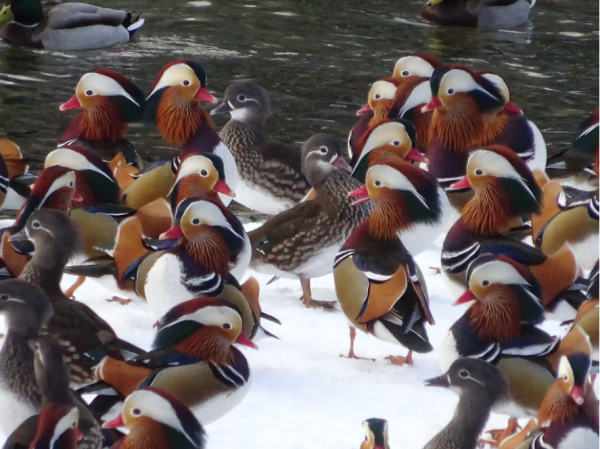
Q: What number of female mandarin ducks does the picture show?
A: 6